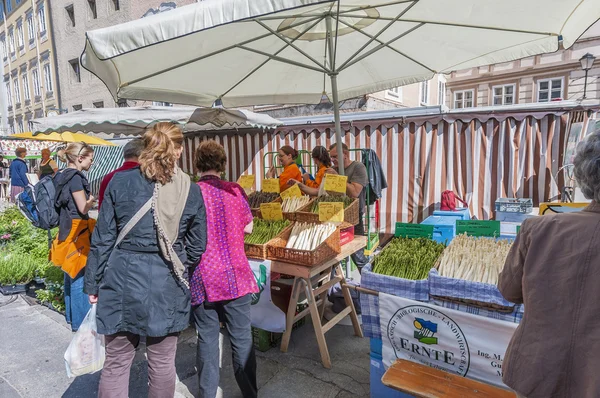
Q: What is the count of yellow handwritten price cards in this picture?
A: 6